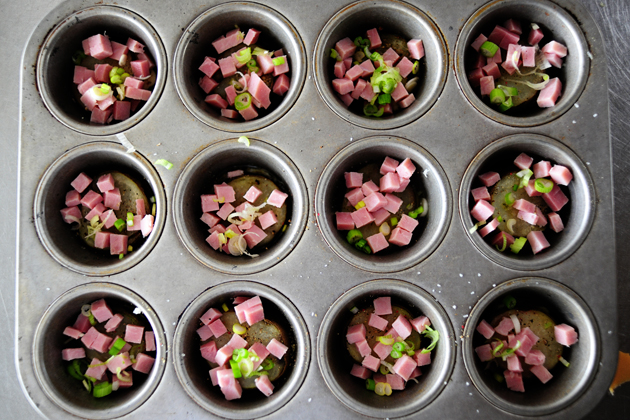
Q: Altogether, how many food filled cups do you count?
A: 12